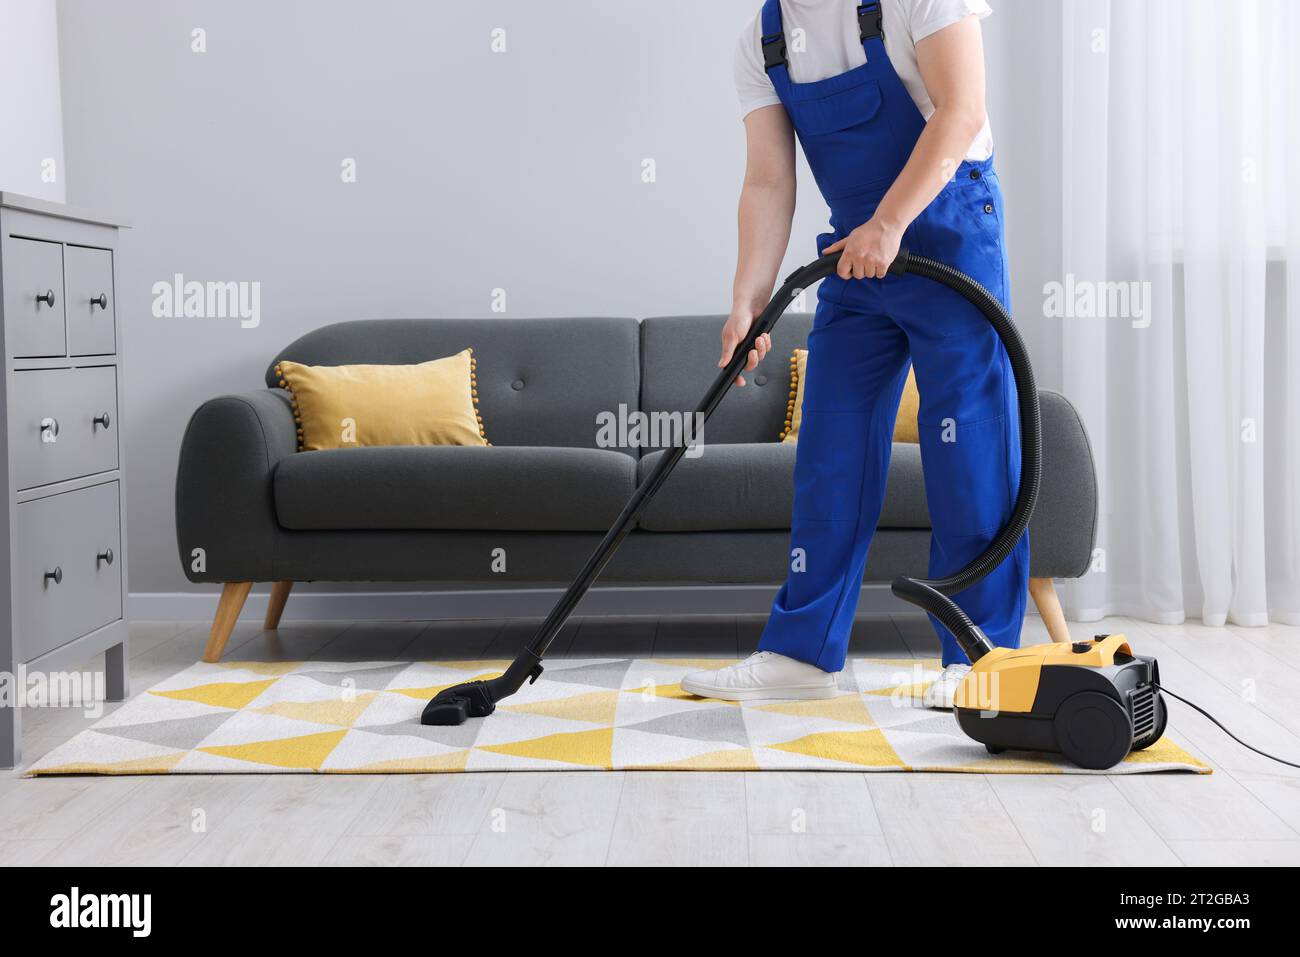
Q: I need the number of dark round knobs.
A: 6